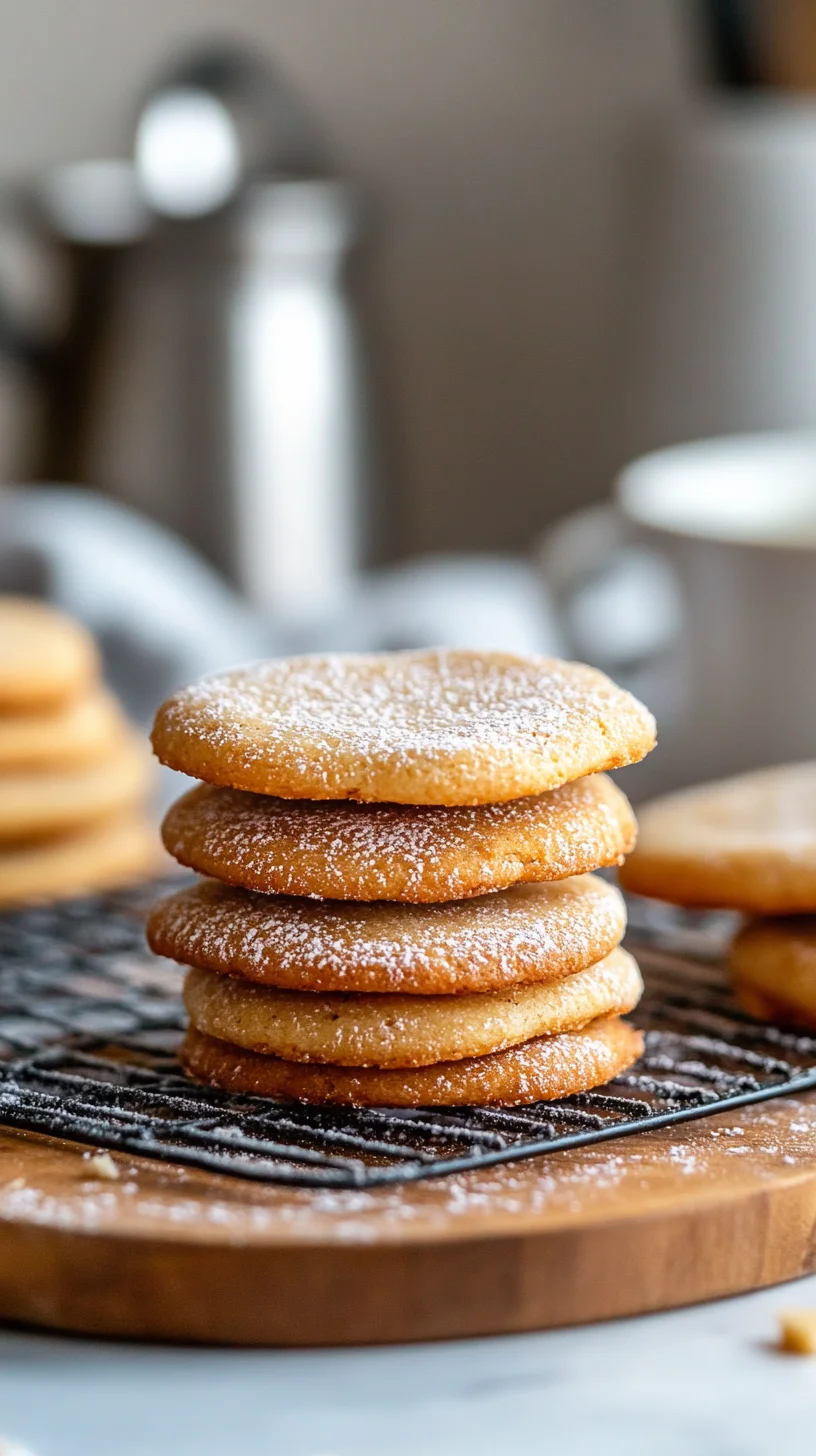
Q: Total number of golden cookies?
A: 11